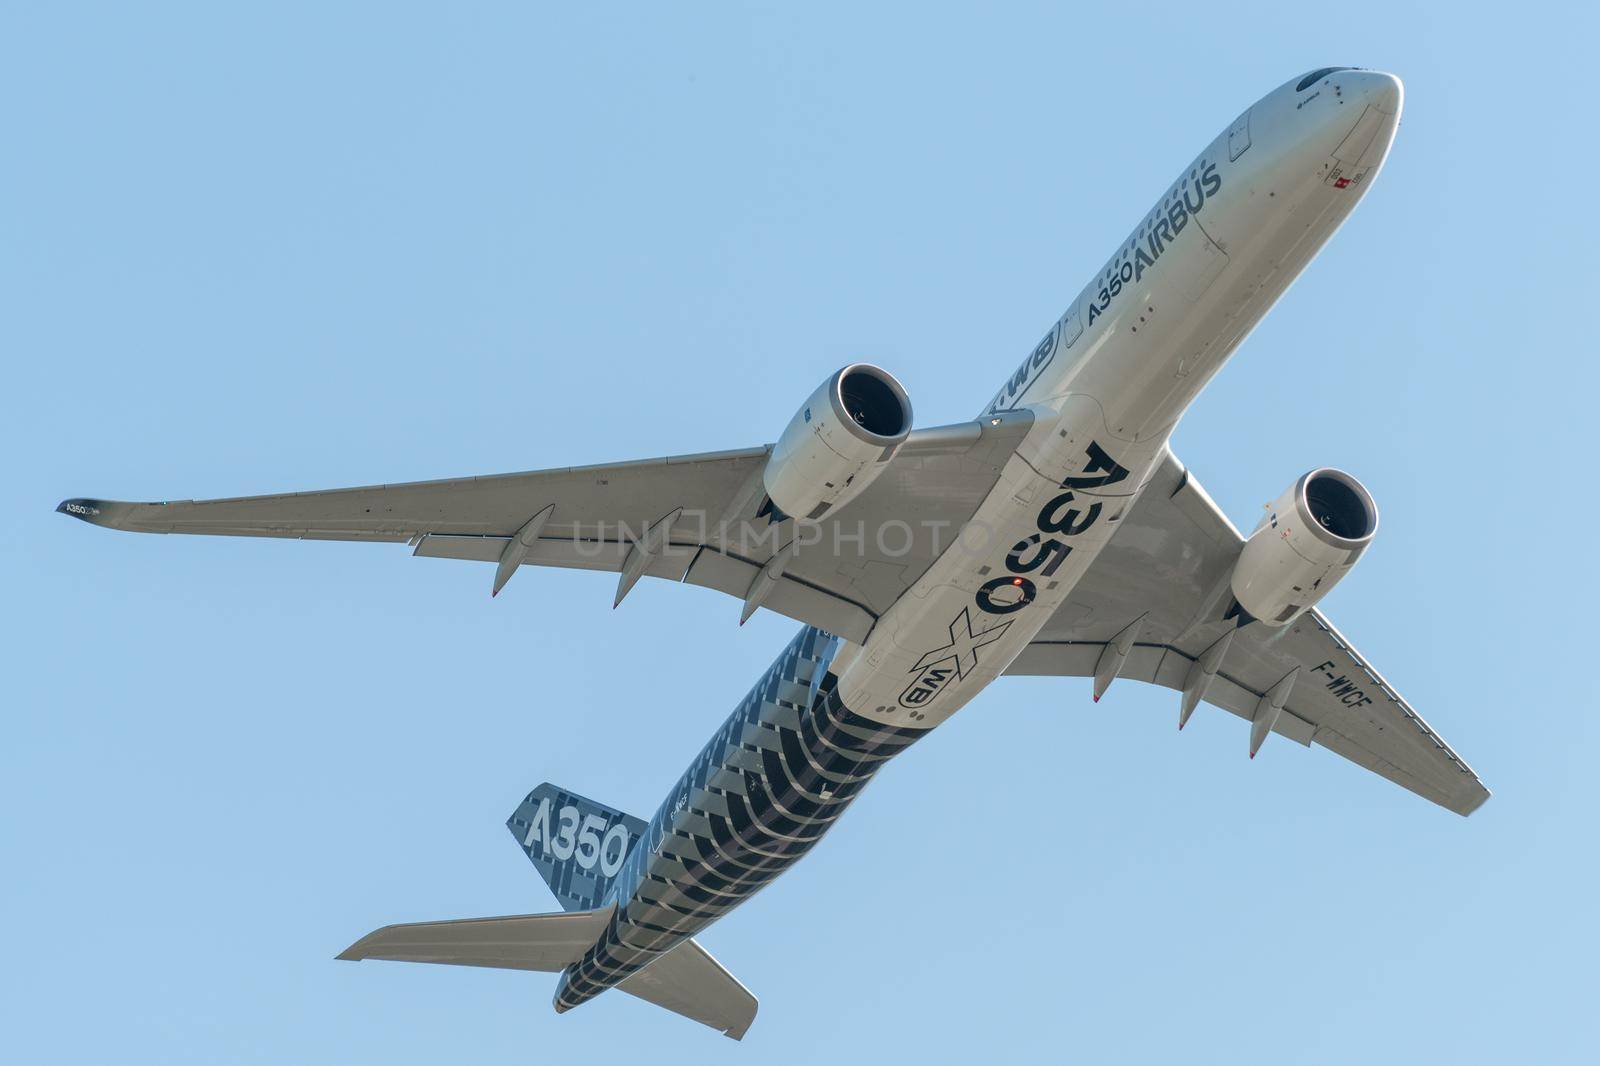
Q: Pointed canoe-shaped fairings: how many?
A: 6